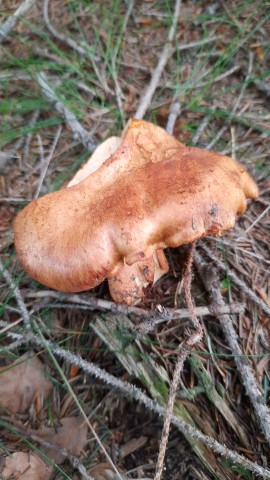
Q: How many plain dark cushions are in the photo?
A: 0